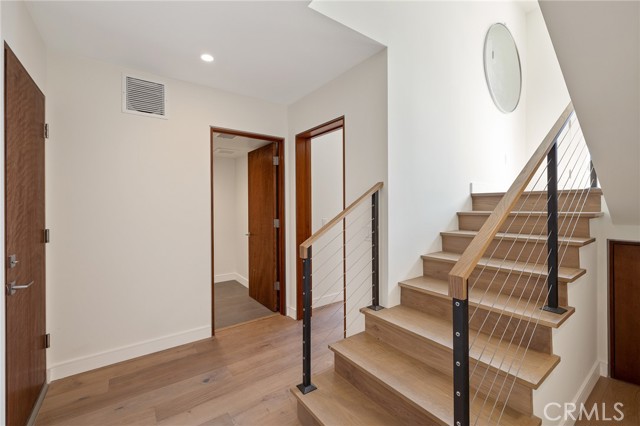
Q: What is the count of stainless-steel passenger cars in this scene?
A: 0